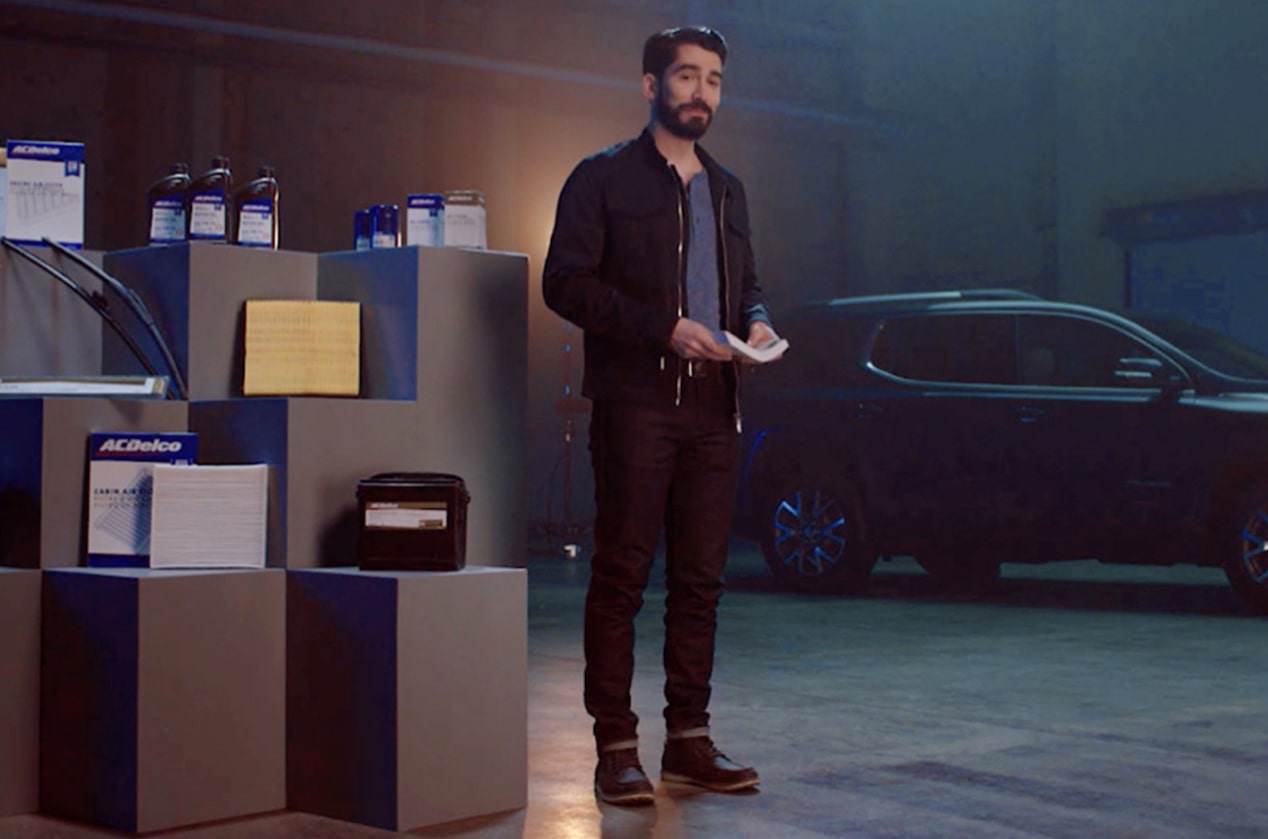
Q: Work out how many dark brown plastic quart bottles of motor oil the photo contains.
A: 3